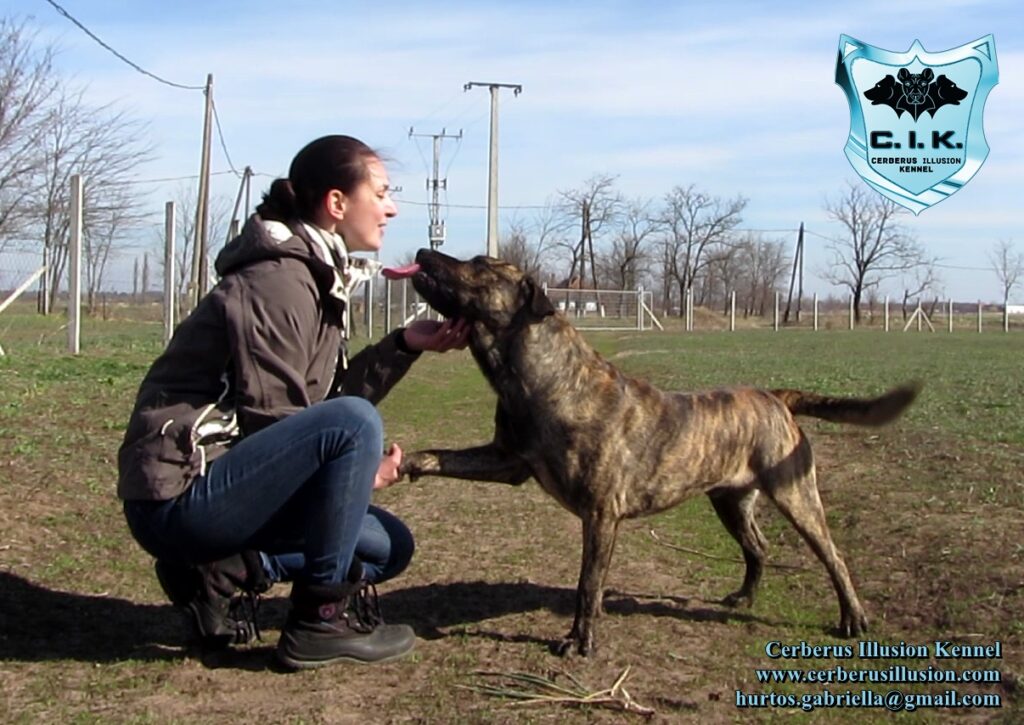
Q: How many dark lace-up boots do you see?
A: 2